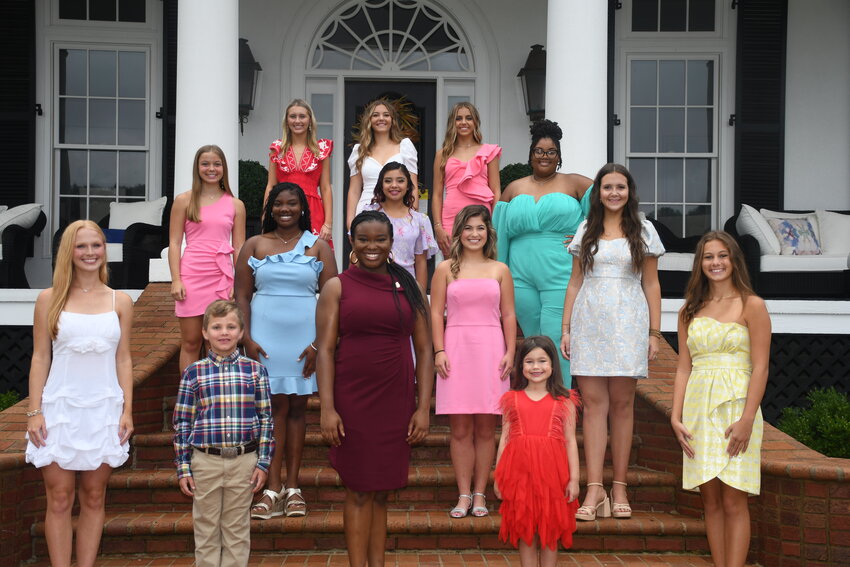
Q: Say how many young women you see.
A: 12